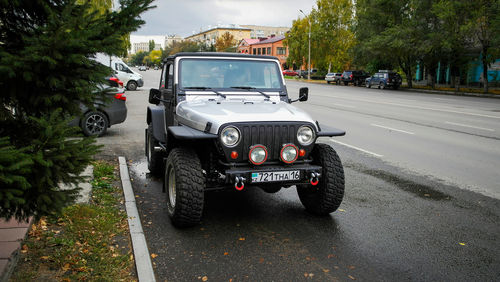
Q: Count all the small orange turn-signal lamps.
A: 2